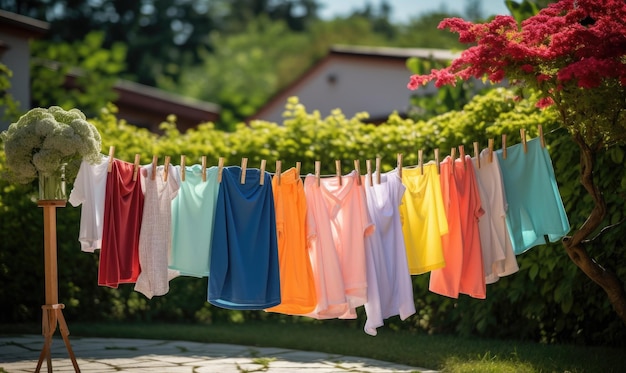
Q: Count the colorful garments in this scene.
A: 12